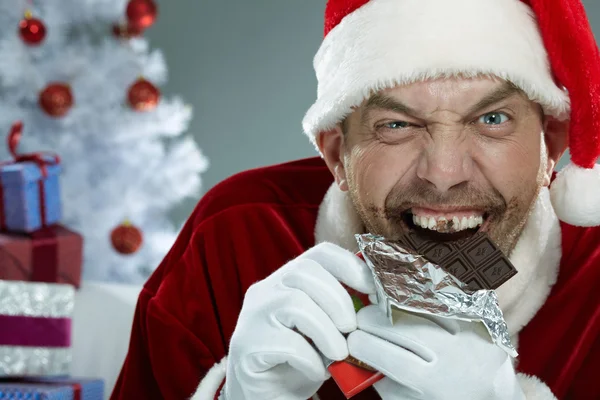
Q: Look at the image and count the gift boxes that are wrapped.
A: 4